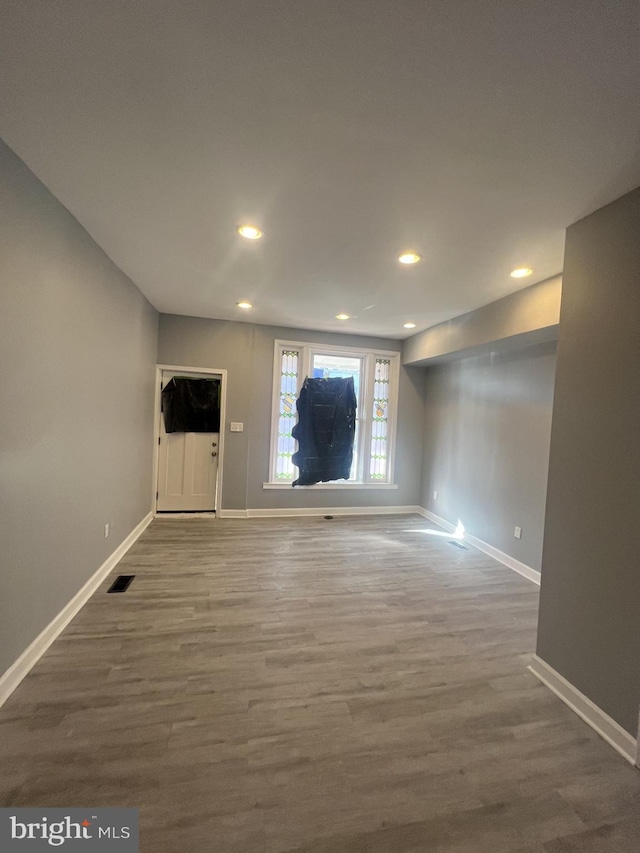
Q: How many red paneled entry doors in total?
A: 0